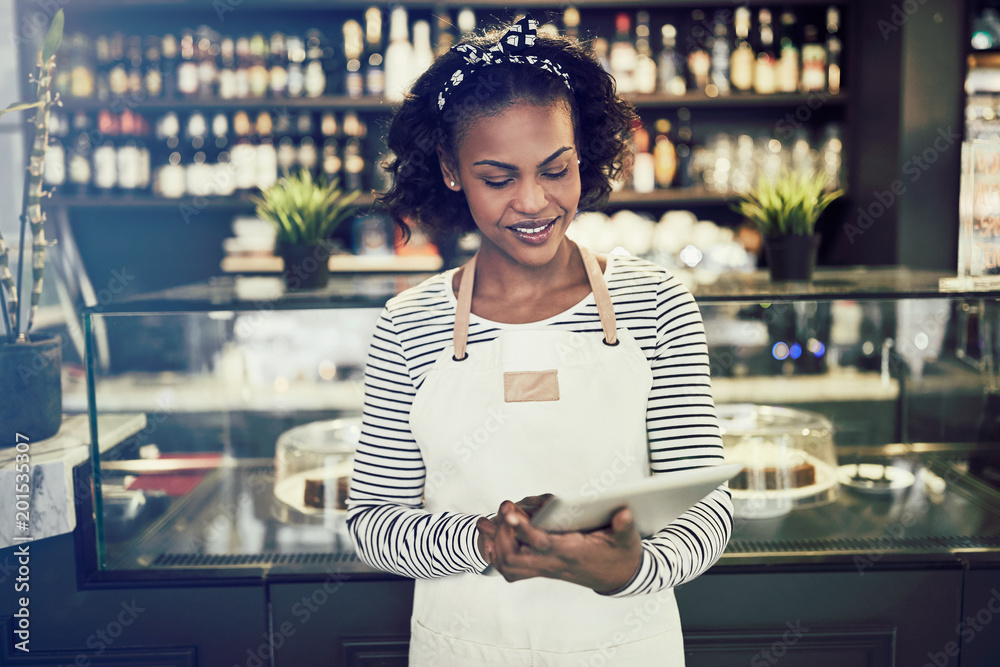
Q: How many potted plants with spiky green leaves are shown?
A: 2